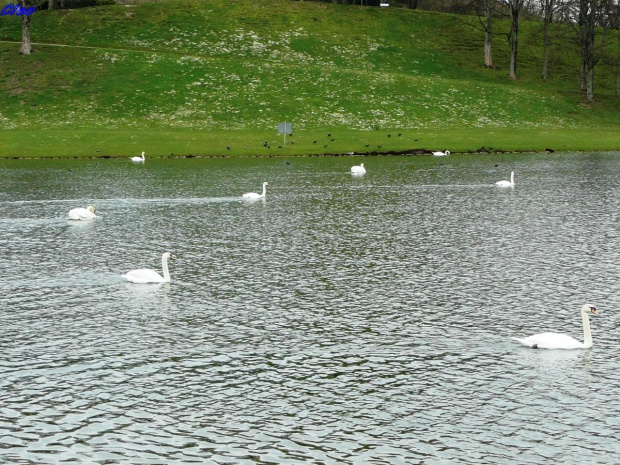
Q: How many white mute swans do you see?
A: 8